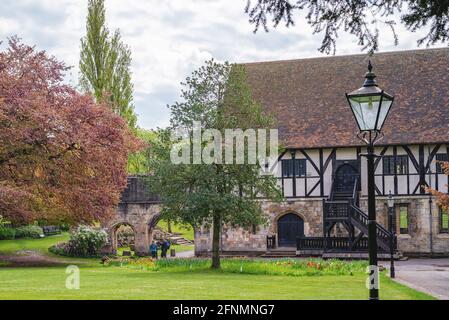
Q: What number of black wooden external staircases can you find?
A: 1